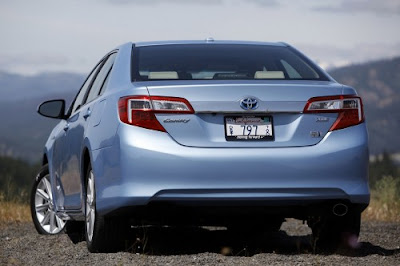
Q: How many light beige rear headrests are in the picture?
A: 2